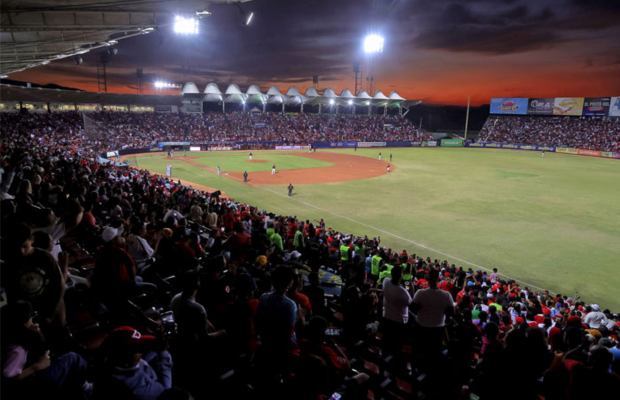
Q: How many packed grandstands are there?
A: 3